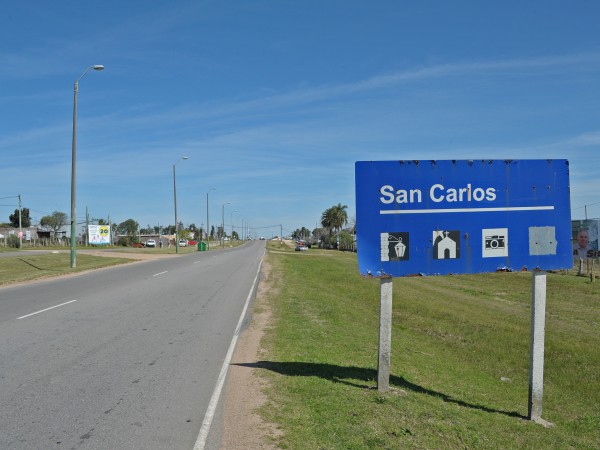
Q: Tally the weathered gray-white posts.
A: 2